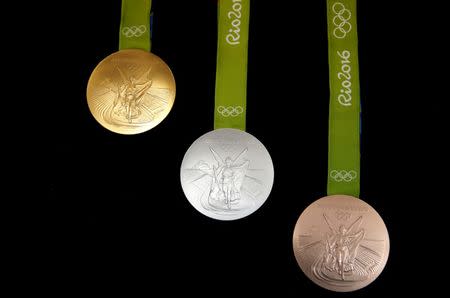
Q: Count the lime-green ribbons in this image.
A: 3